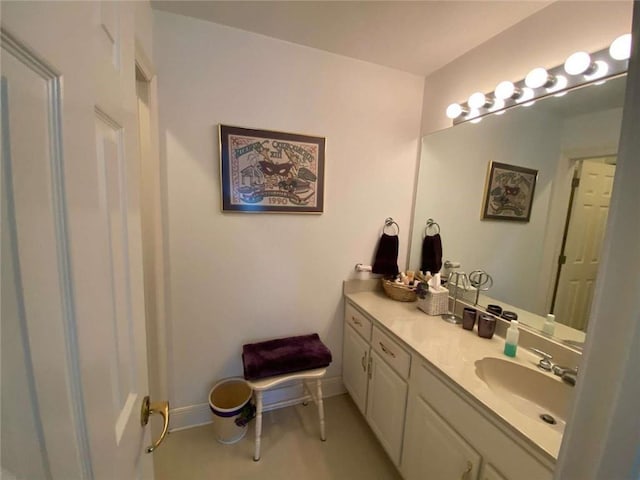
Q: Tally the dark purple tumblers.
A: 2